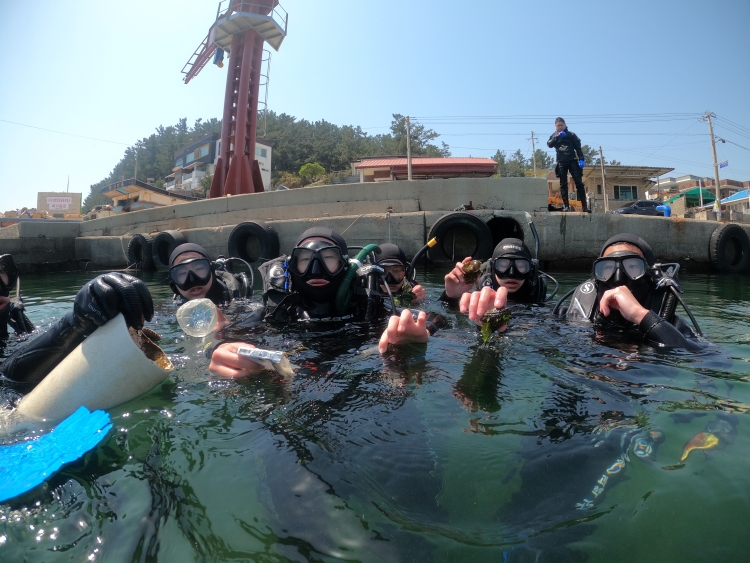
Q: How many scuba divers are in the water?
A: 6